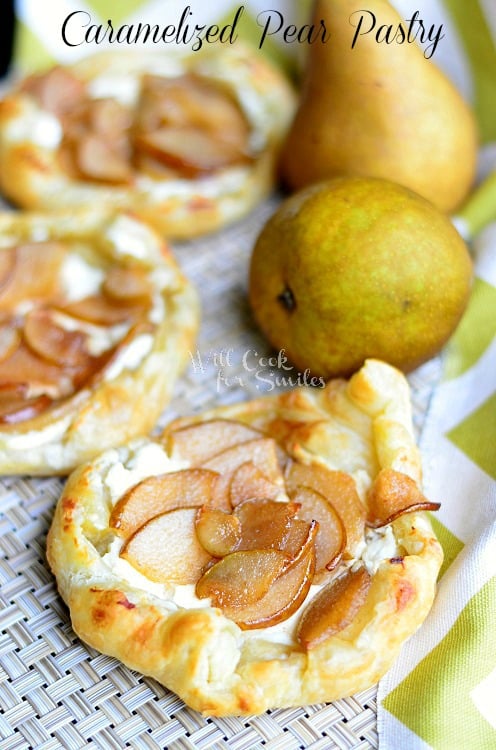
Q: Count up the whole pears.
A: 2